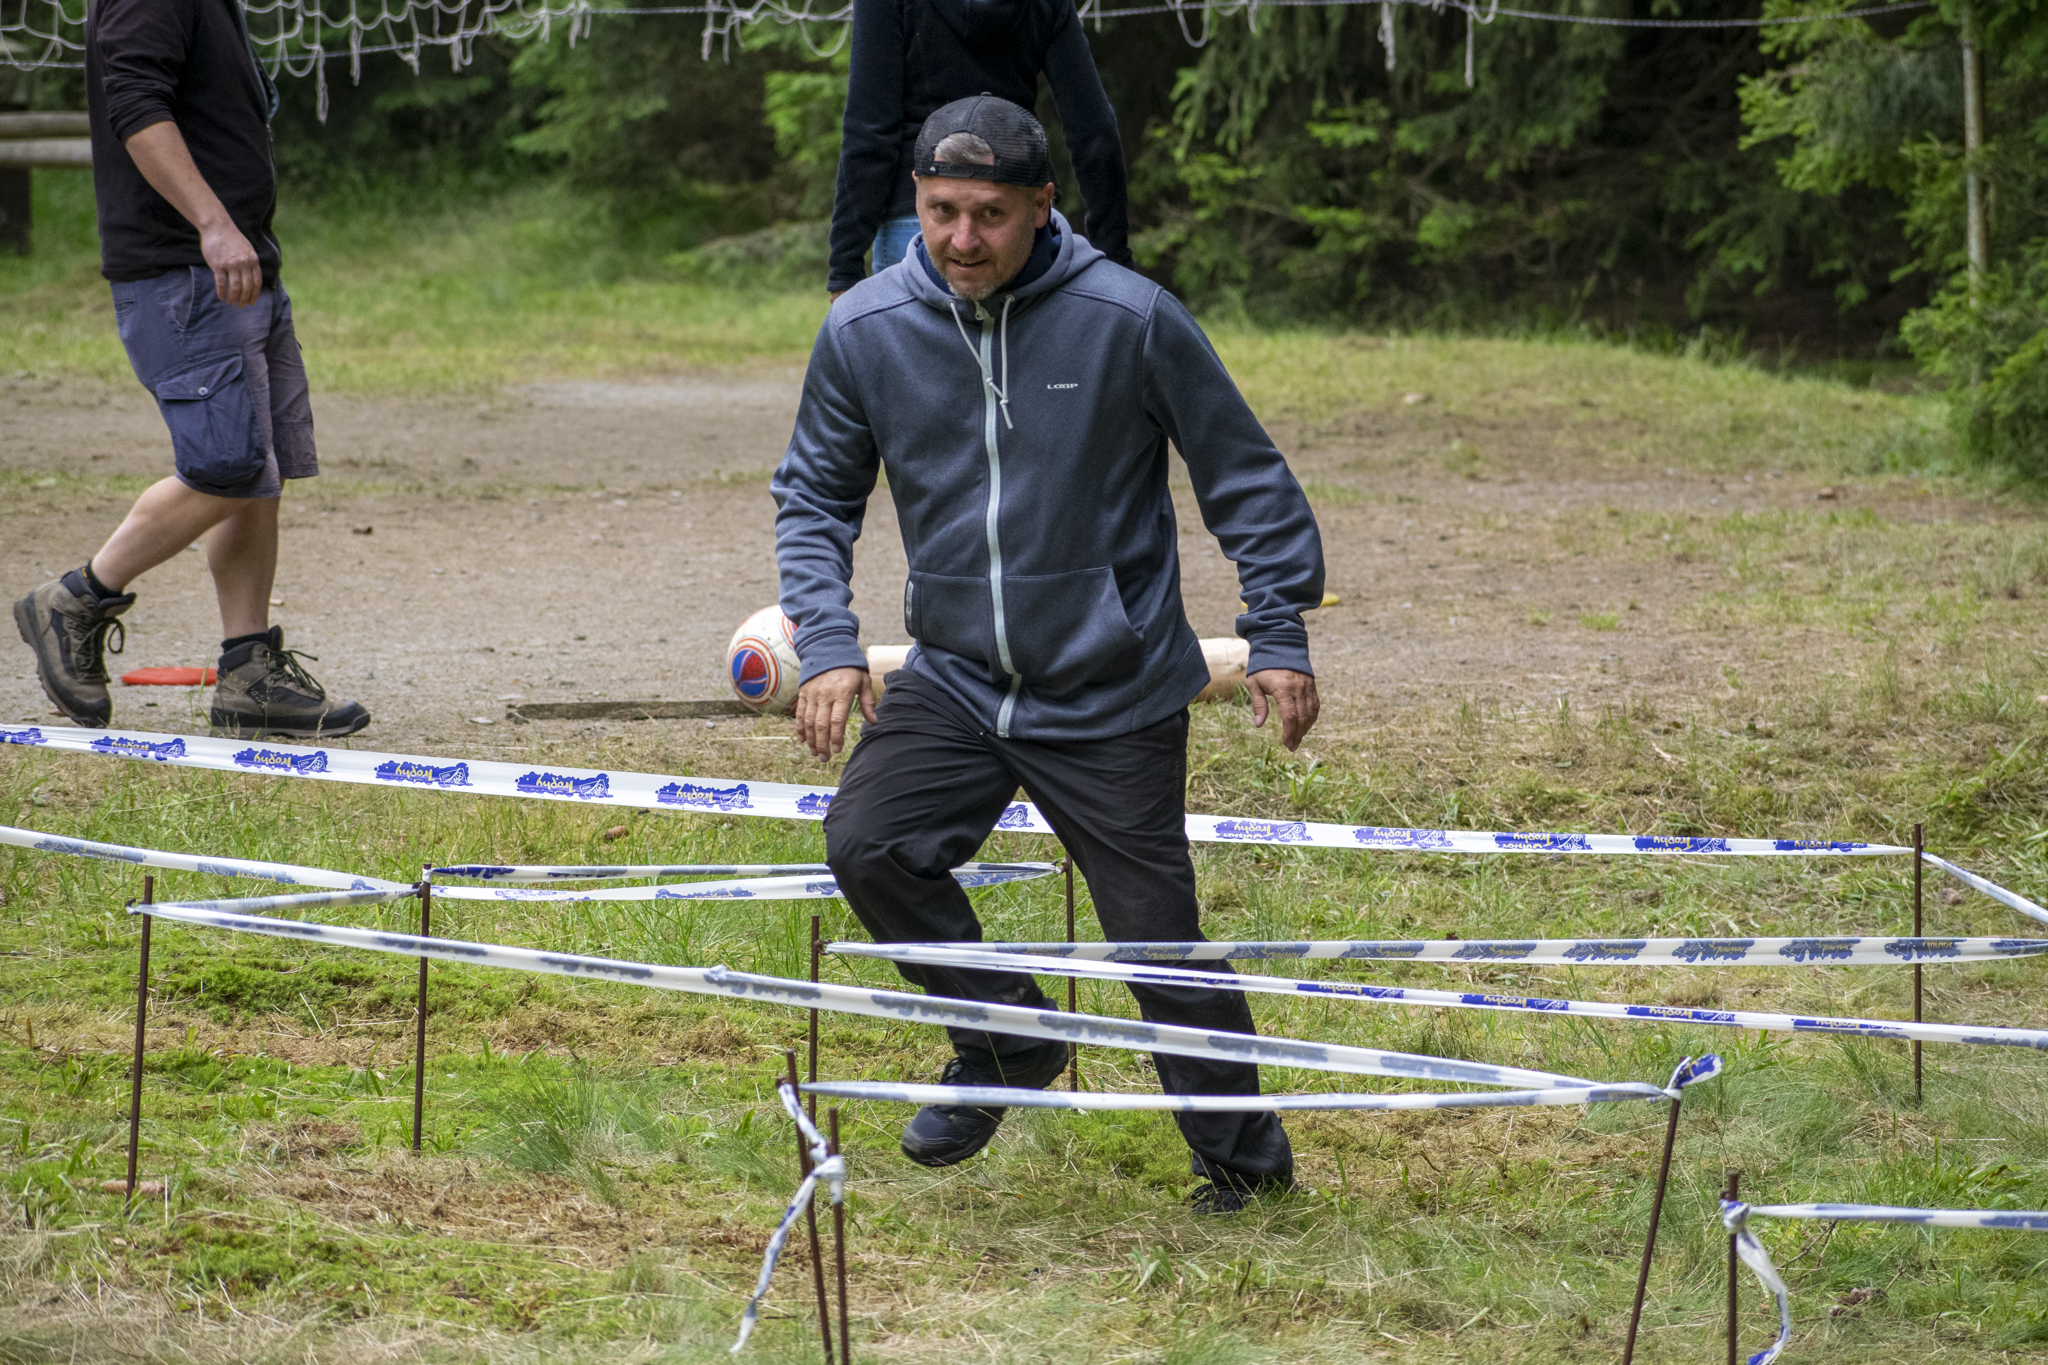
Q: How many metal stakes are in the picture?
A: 9